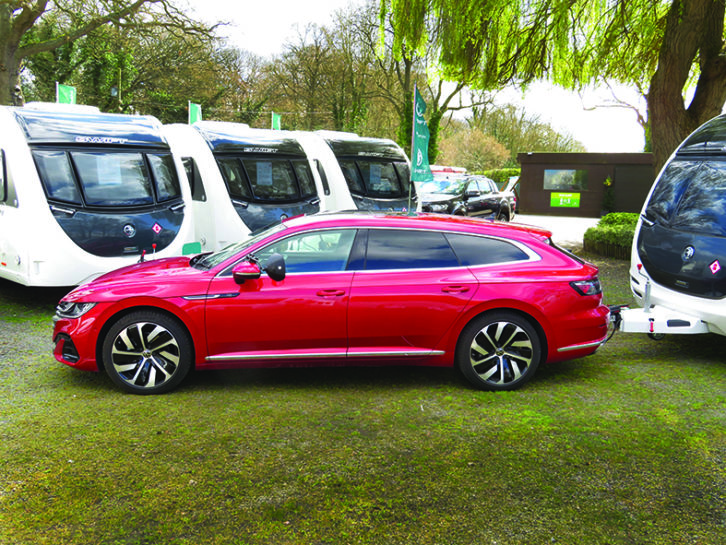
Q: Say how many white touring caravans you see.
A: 4